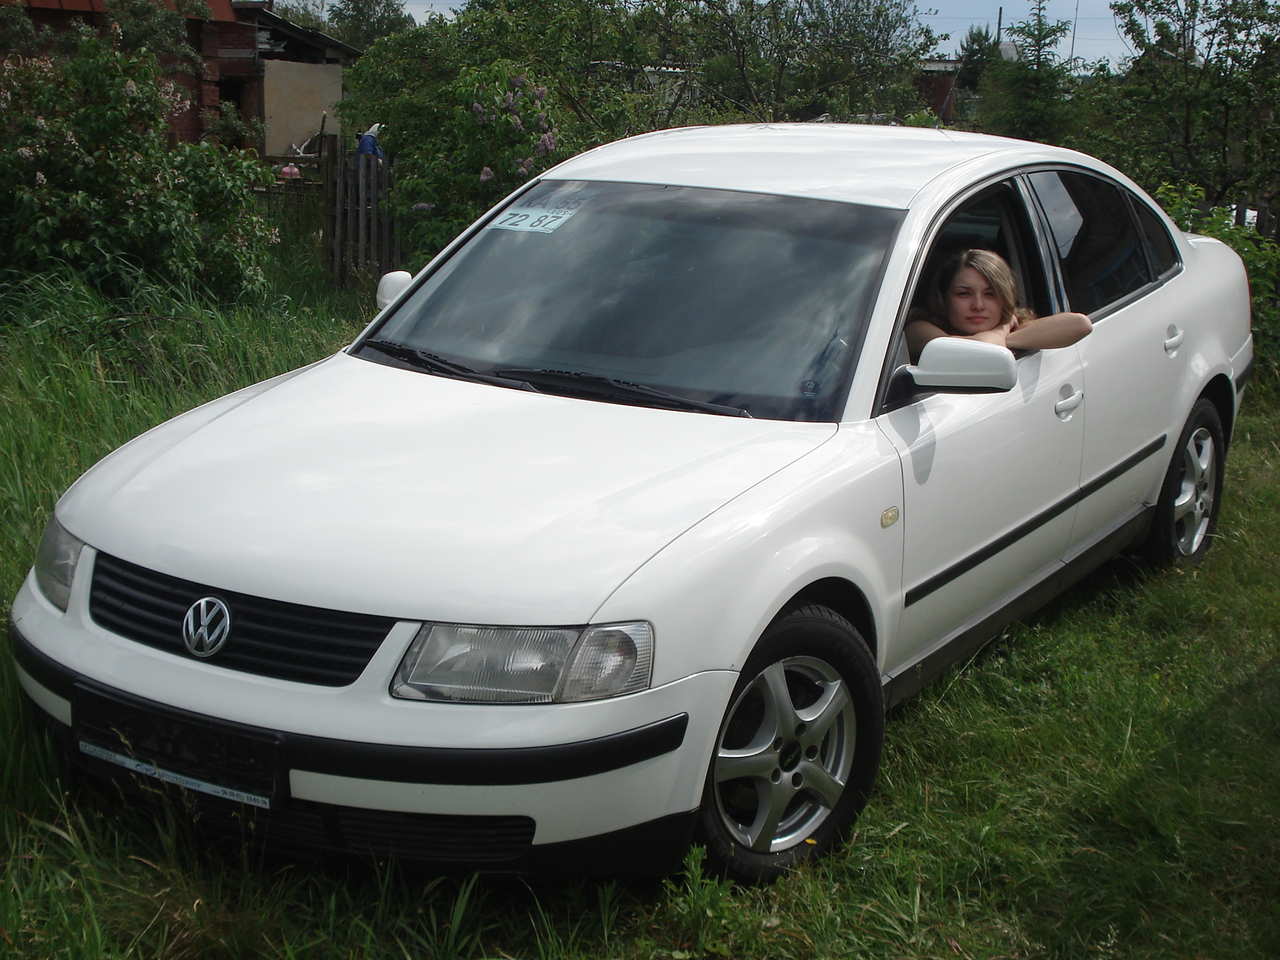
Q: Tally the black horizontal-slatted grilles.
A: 2